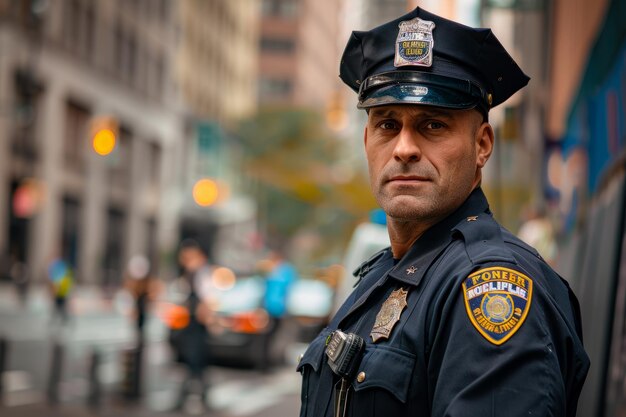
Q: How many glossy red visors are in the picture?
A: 0